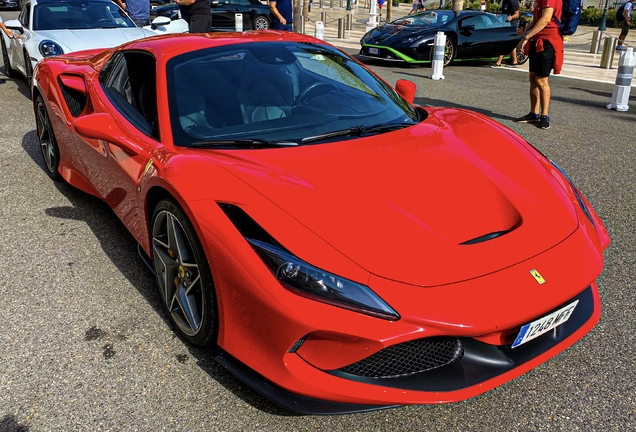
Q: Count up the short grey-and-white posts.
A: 4